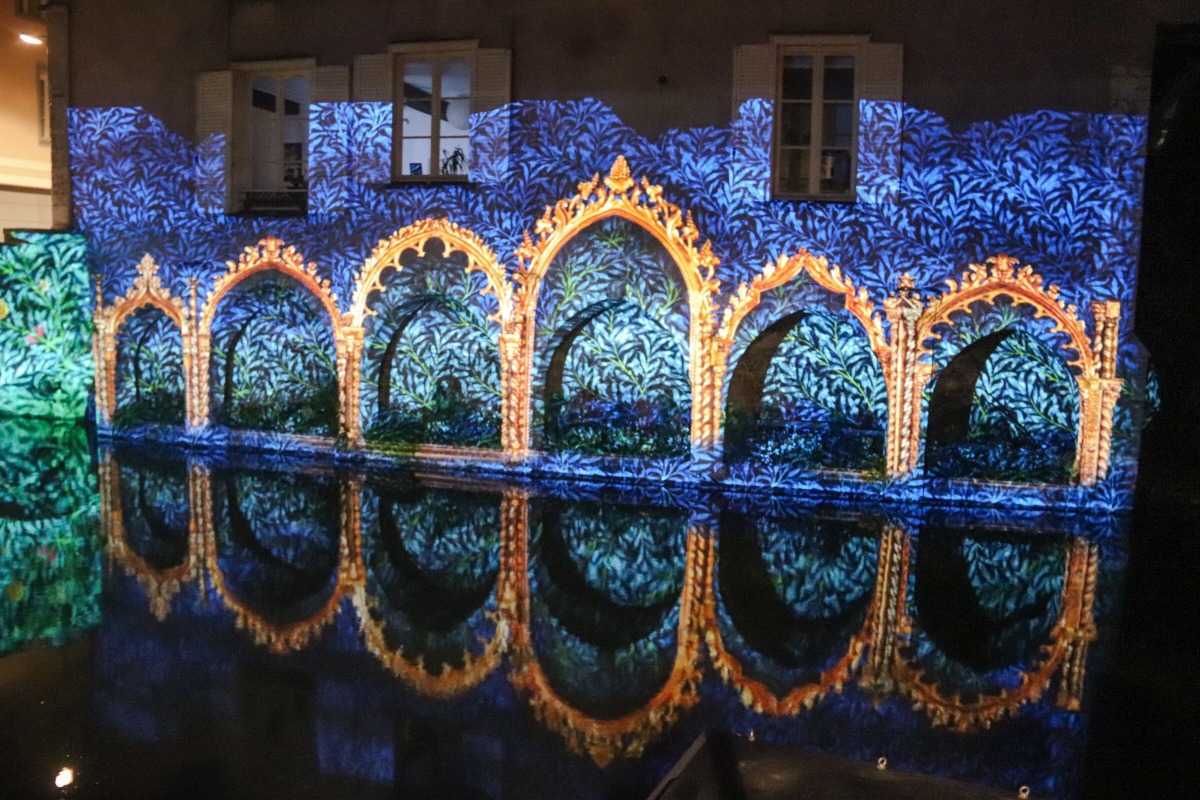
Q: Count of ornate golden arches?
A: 6